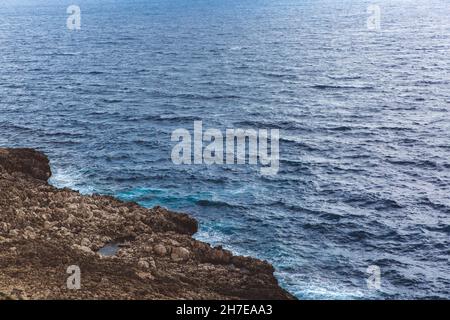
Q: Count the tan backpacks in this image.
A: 0